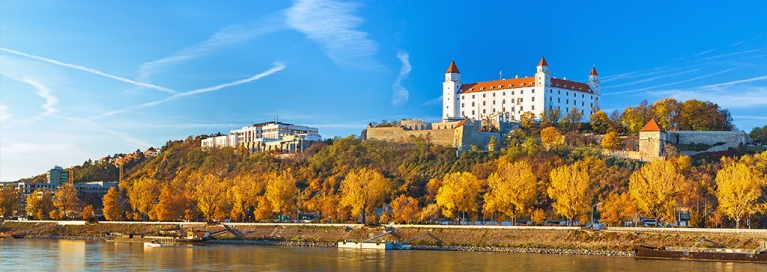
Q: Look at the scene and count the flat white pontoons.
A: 1